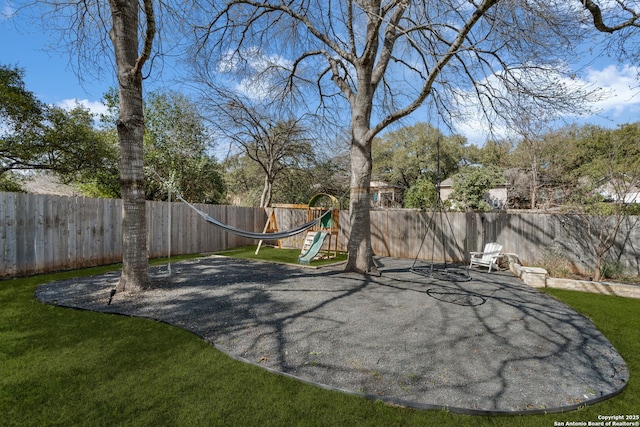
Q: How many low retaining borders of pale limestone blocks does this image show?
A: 1